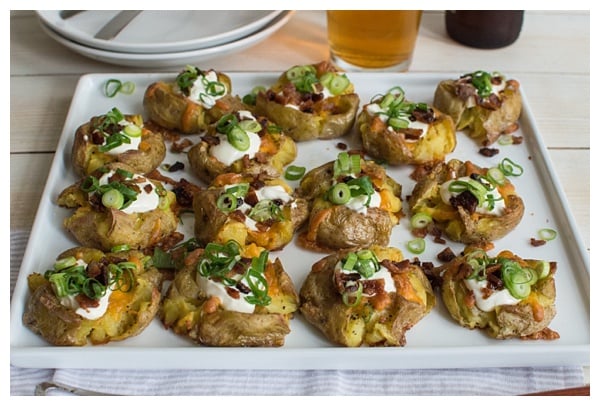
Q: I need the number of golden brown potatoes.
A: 14